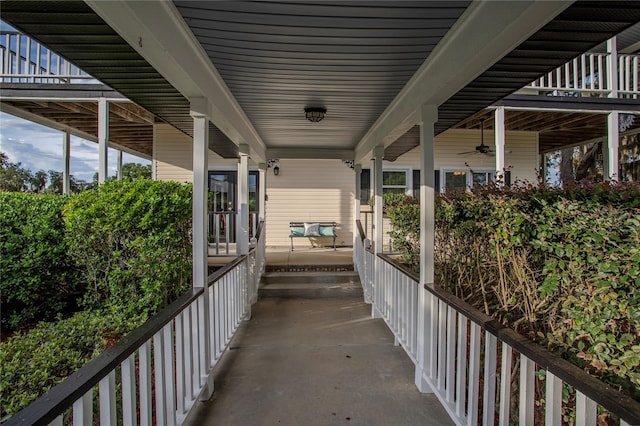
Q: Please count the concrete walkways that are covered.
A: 1